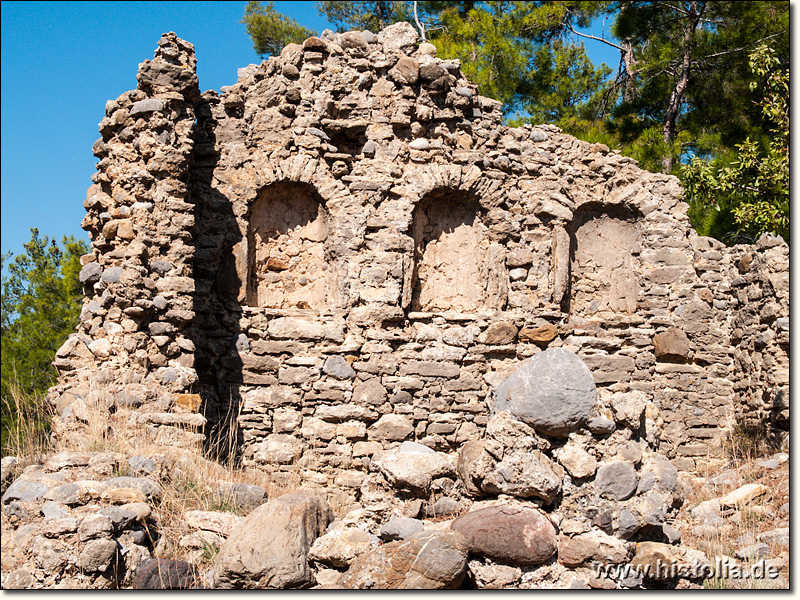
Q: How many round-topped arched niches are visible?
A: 3